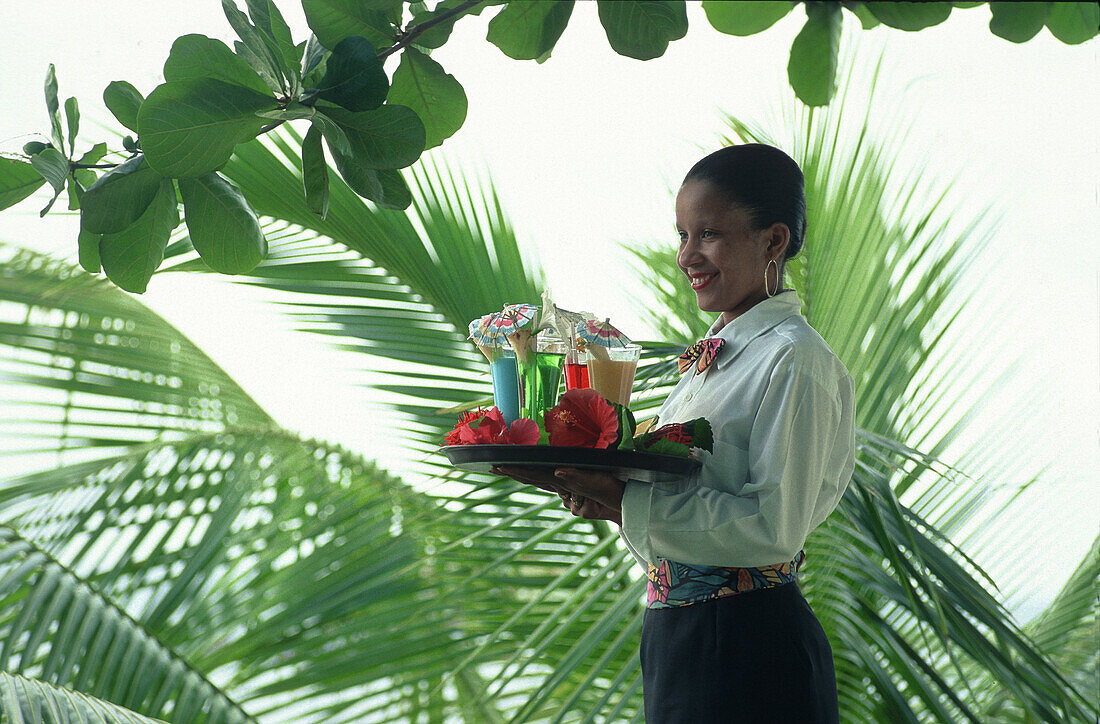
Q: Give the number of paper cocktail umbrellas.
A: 4